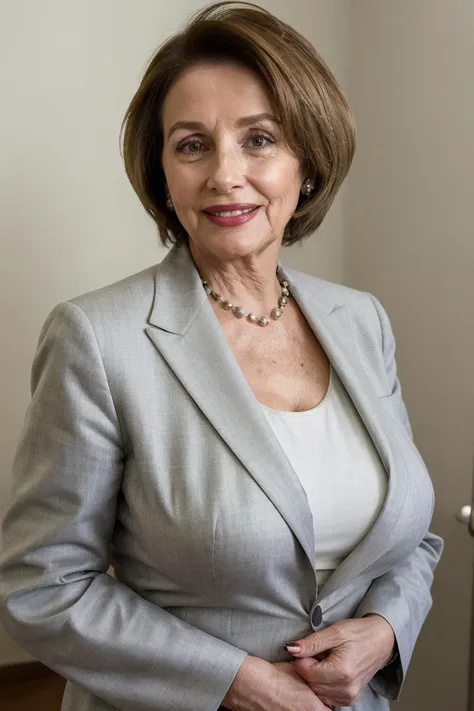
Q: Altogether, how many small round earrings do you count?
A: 2